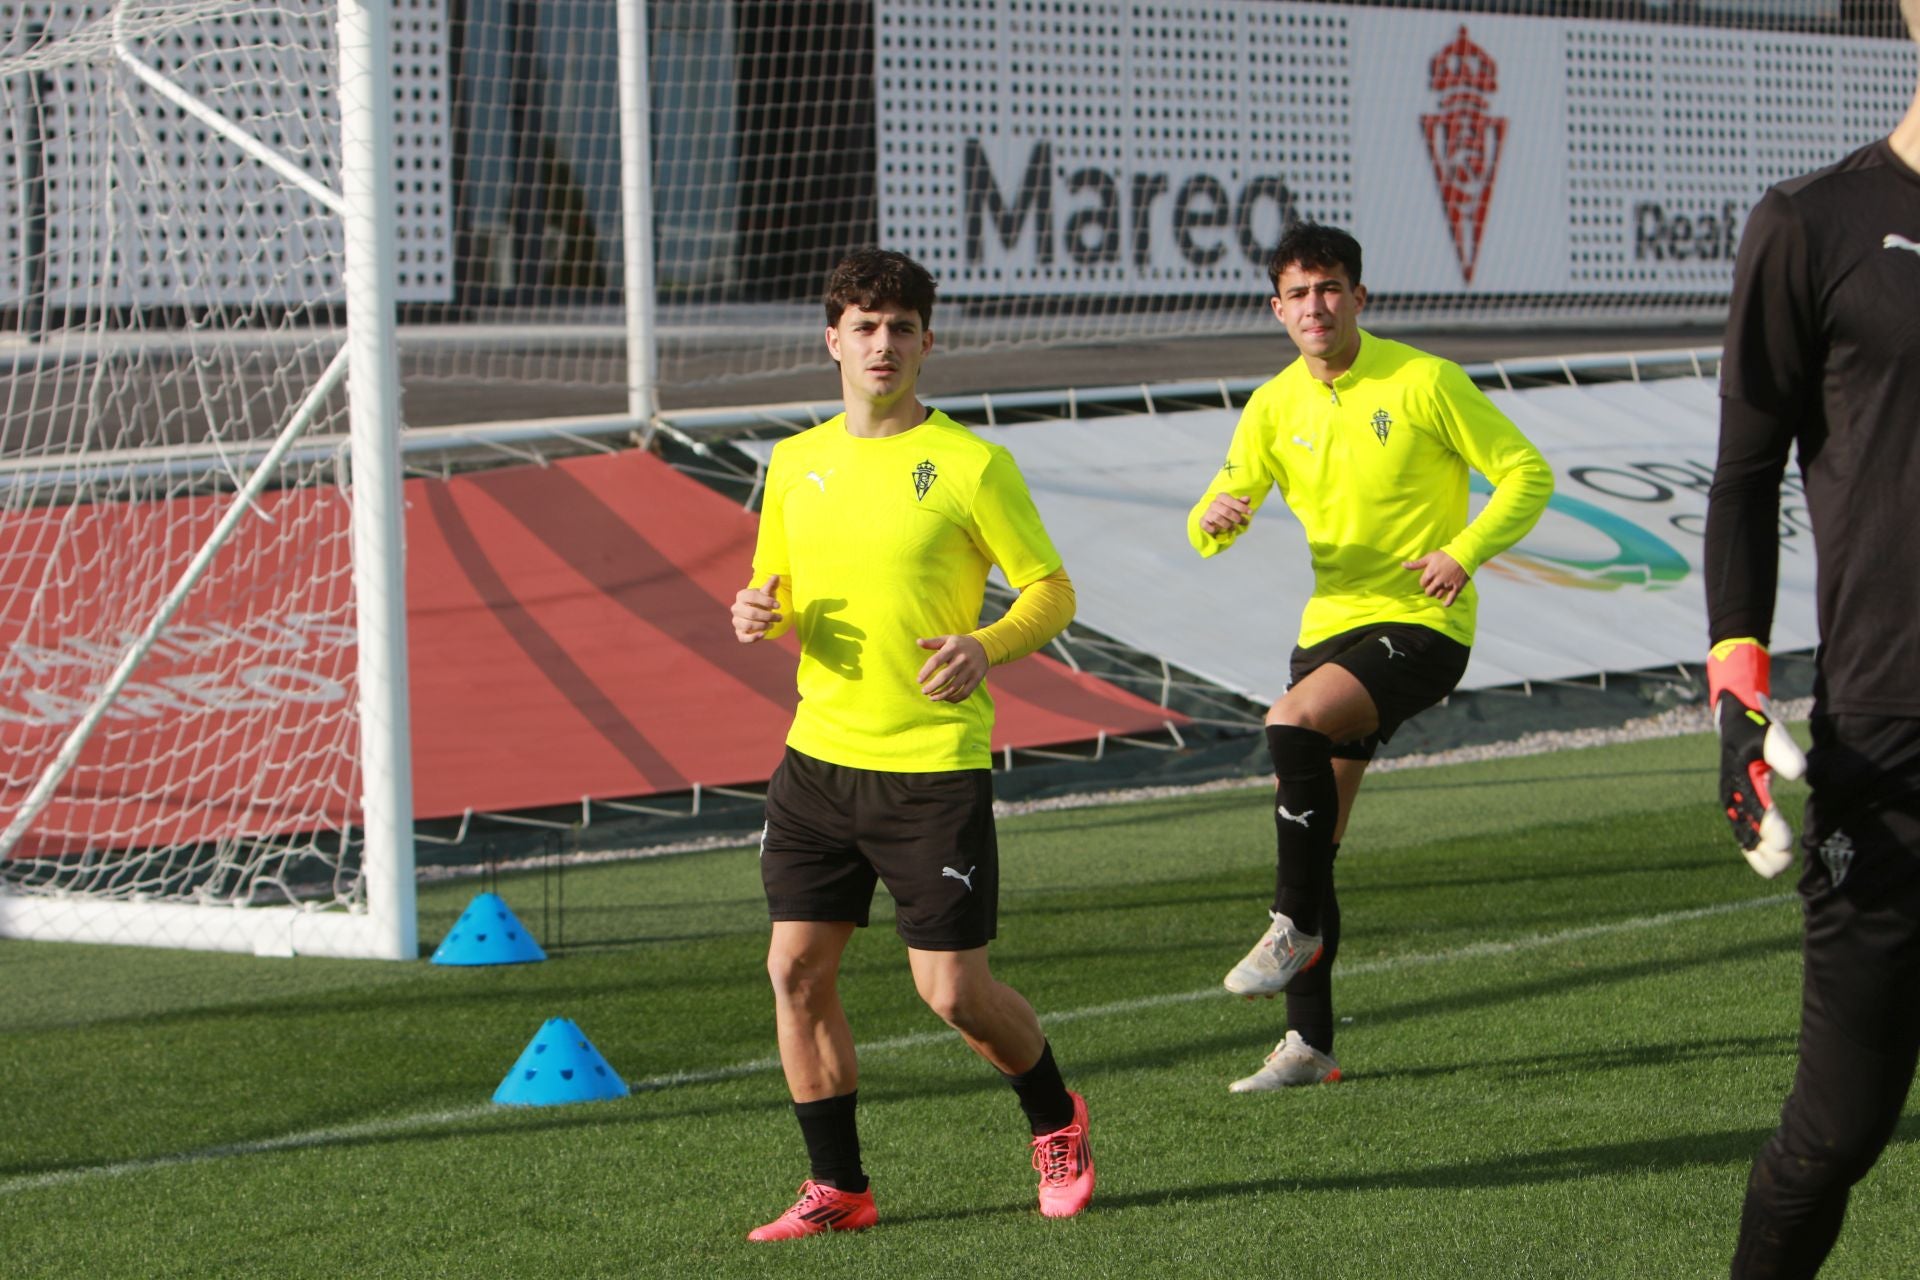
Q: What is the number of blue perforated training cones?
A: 2